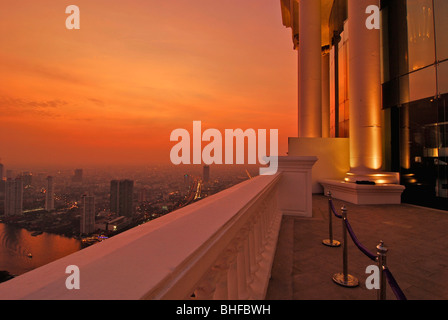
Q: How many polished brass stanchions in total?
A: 3